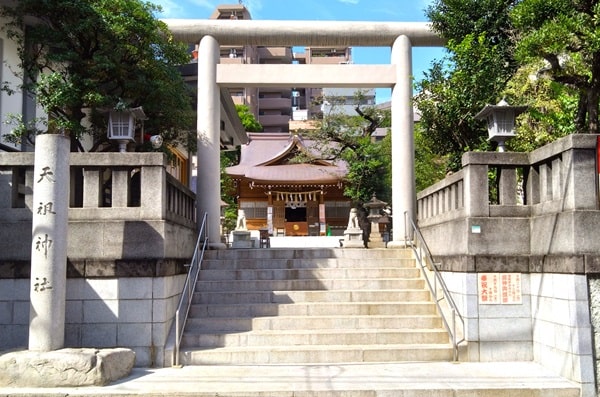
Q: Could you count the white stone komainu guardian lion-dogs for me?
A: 2